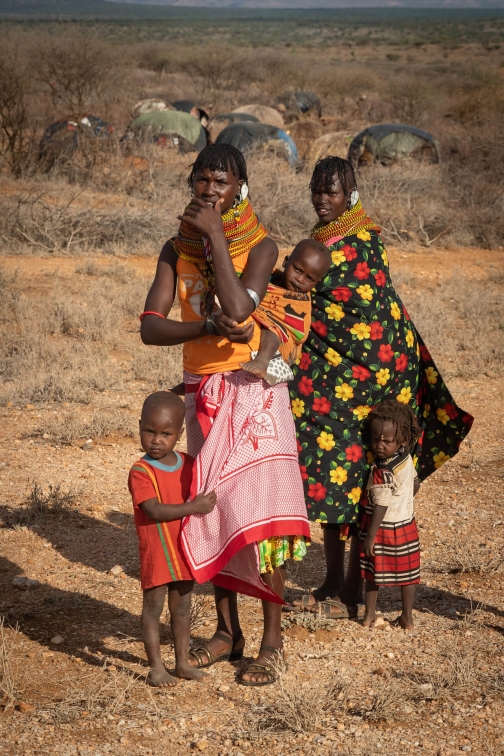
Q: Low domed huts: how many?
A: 11